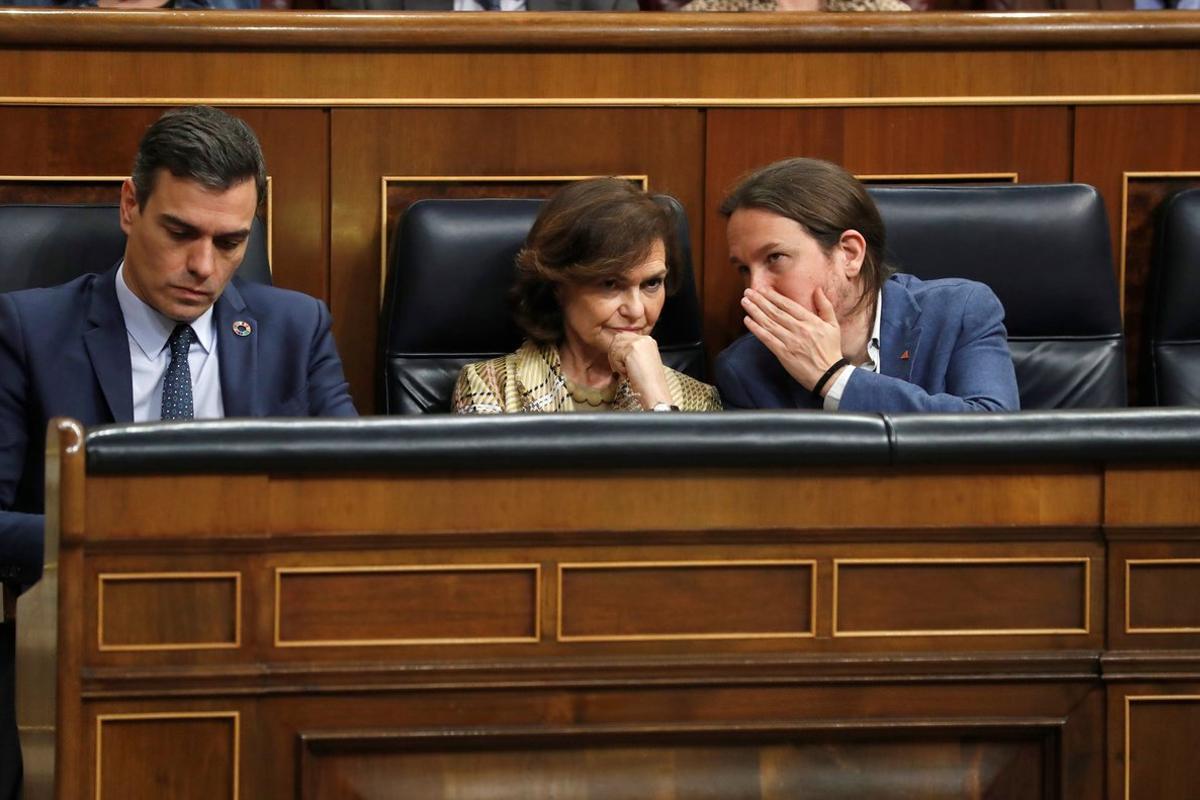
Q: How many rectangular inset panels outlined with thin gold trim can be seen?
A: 11